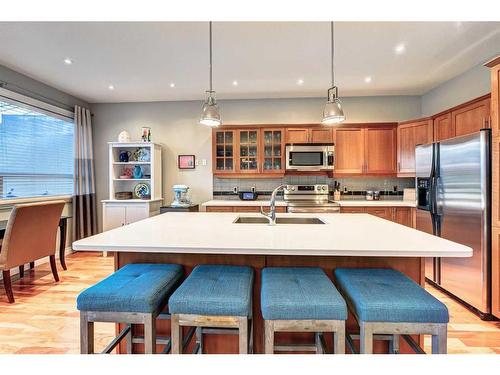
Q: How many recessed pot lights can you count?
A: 7